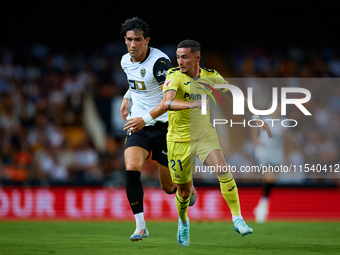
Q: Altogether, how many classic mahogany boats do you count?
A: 0